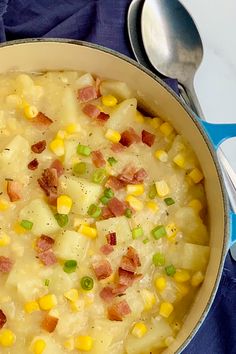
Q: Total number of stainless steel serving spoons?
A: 2